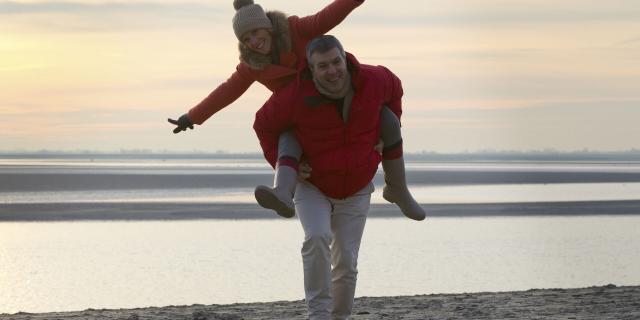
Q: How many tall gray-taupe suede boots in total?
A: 2